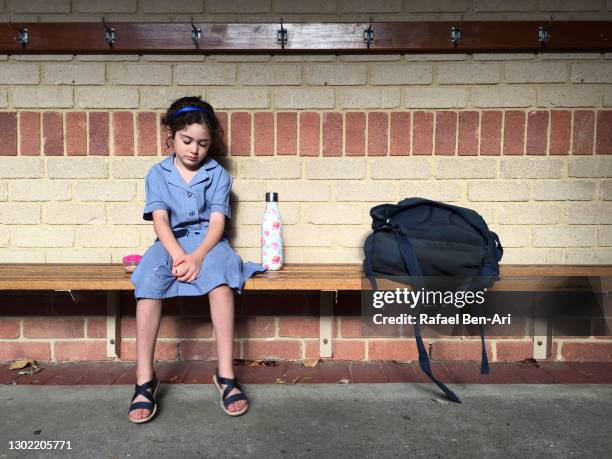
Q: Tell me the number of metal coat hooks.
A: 7